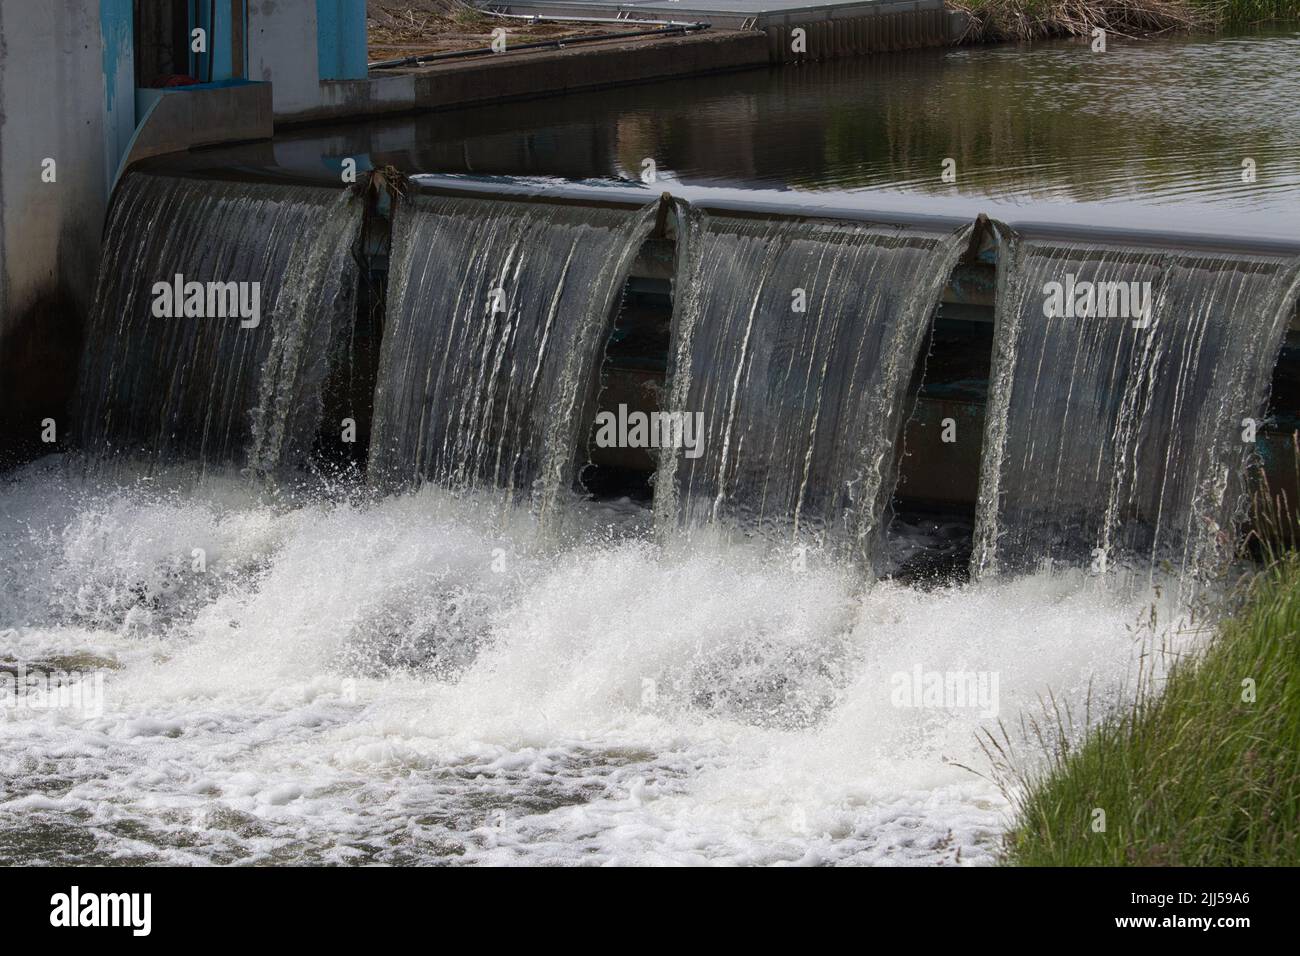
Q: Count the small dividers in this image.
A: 3